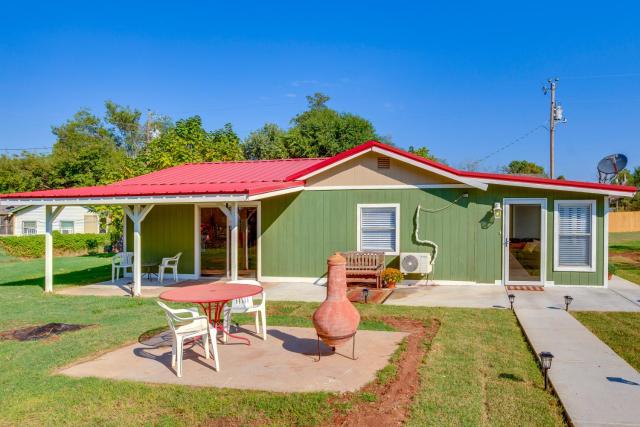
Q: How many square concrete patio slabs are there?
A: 1